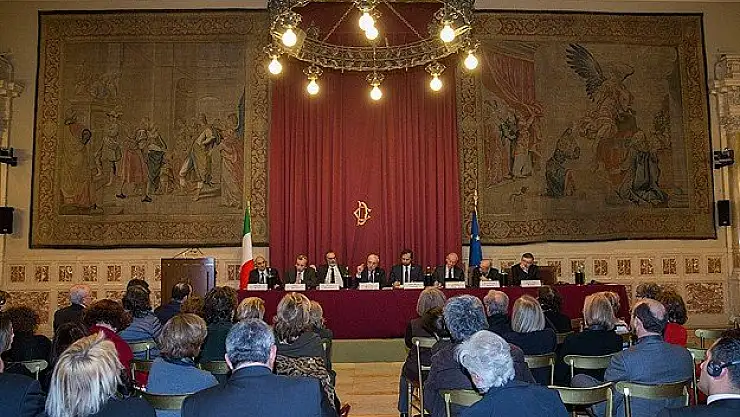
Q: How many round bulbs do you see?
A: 9